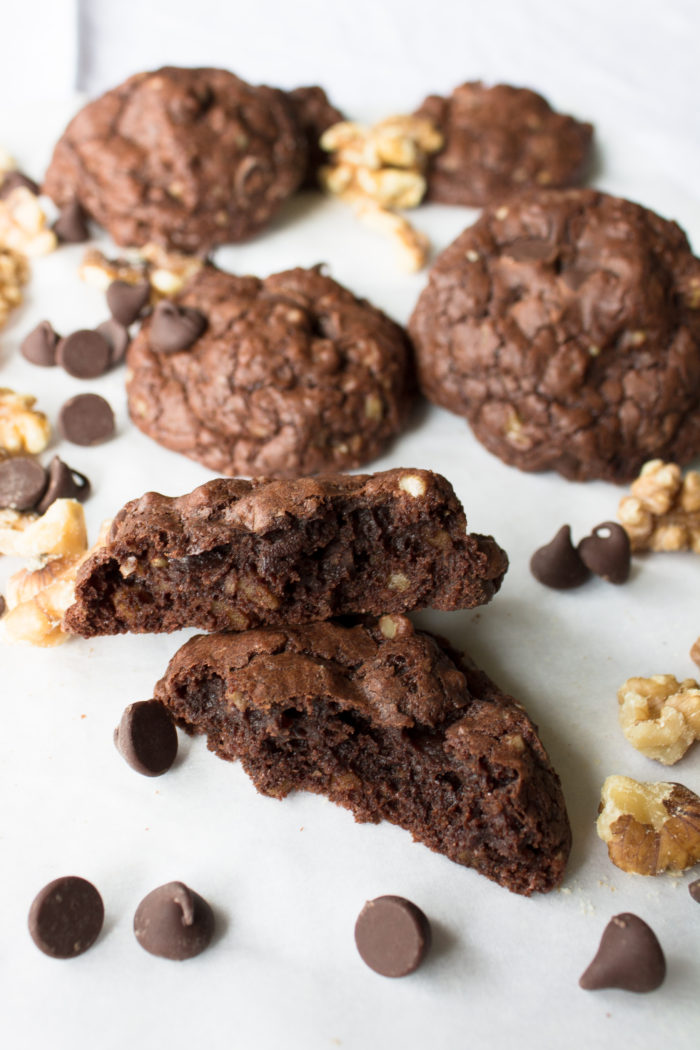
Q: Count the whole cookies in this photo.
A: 4